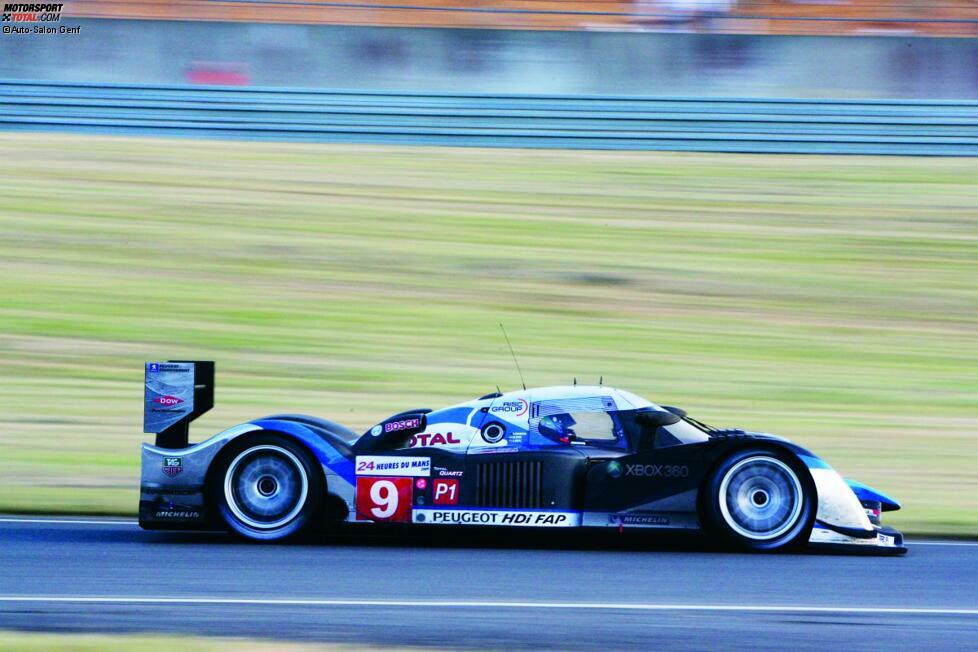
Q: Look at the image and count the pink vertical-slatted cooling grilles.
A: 0